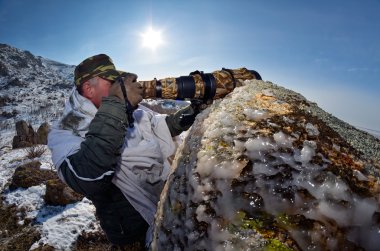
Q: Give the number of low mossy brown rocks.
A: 2